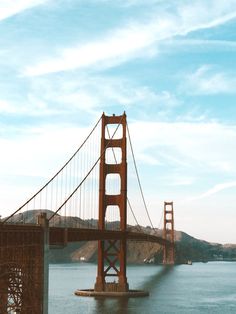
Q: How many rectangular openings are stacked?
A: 4